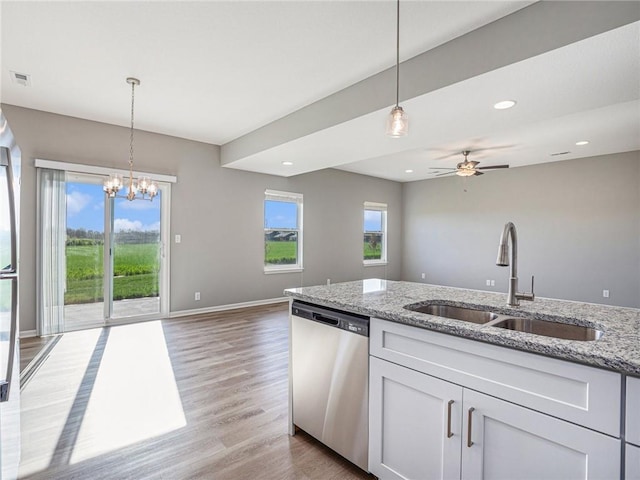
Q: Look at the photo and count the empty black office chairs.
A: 0